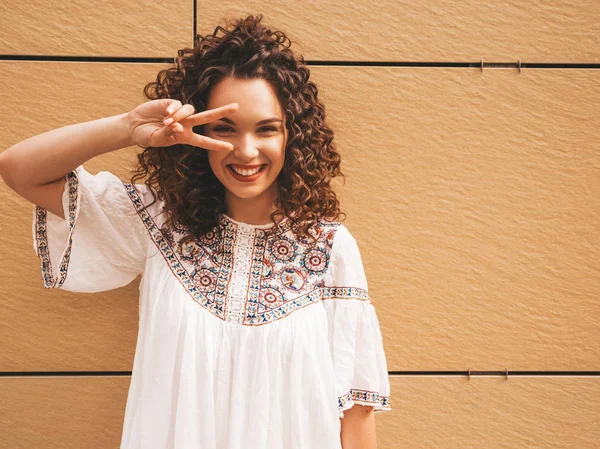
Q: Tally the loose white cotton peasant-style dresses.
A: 1